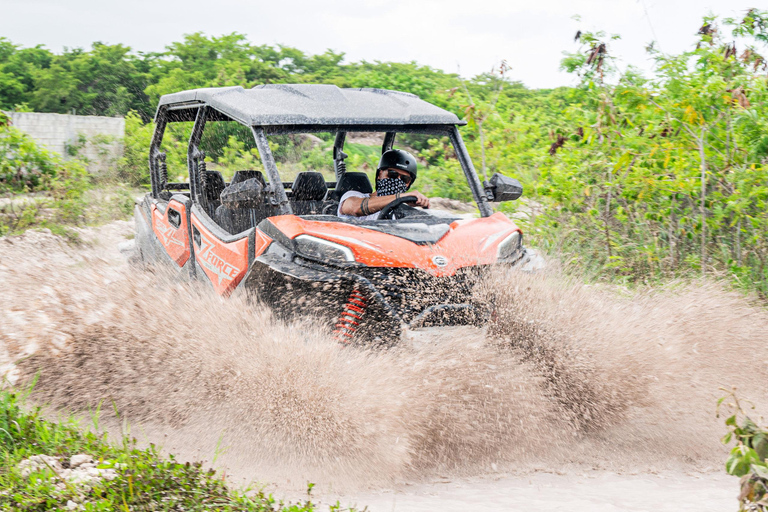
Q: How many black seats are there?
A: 4